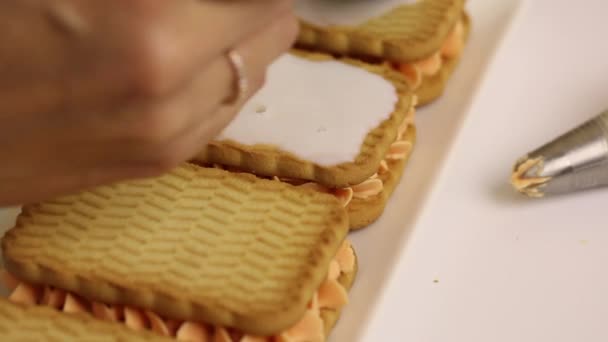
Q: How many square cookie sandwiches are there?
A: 4